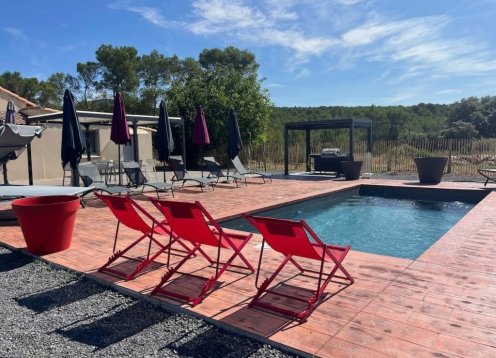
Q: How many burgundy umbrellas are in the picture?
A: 2